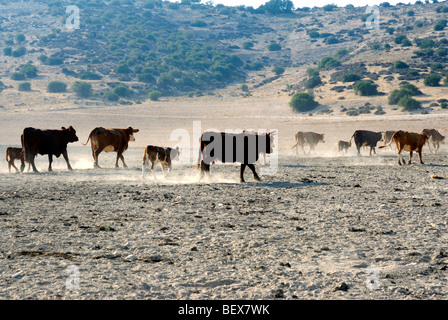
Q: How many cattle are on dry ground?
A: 11